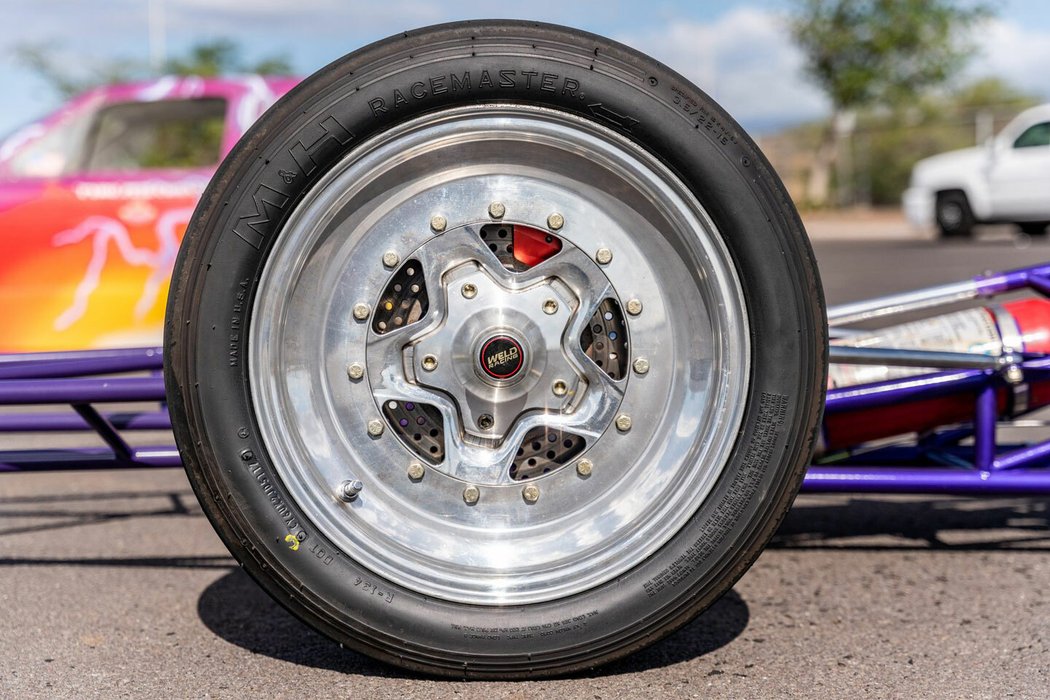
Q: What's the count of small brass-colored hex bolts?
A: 15